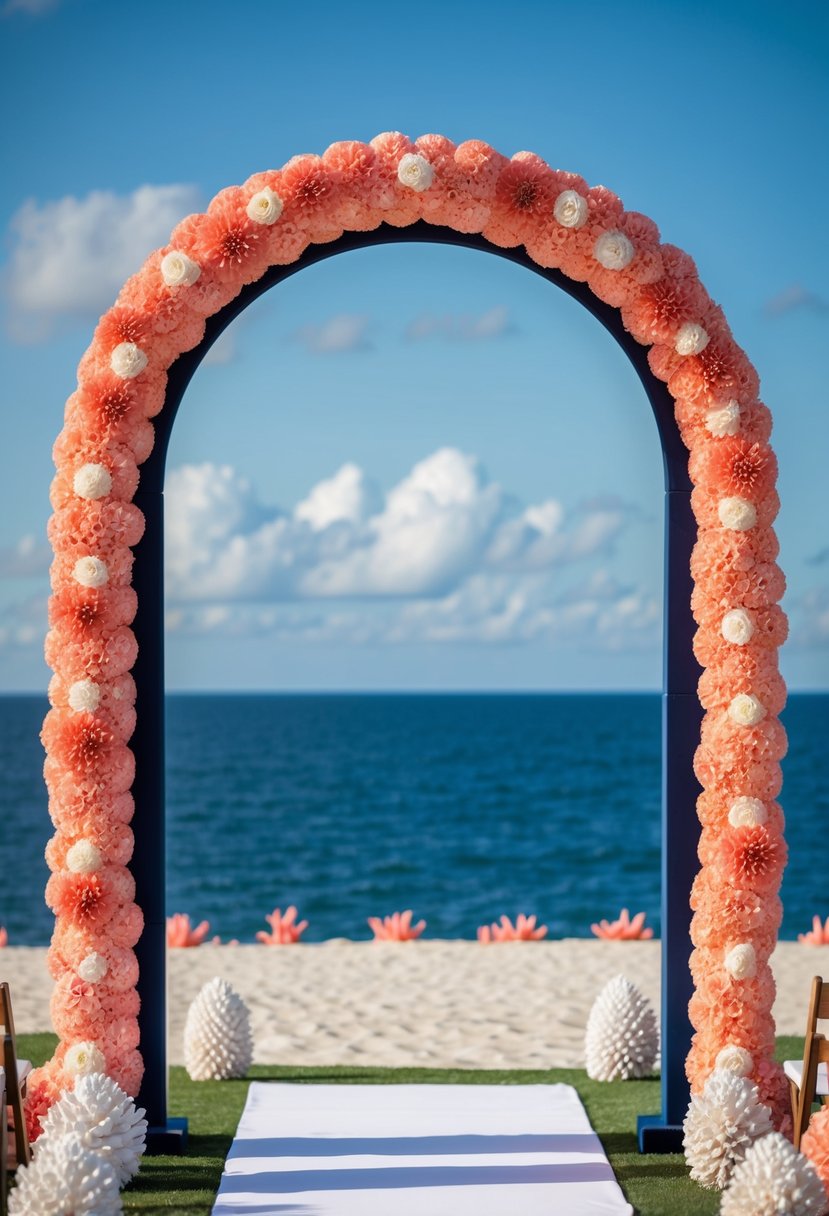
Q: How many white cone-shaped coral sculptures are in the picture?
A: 6